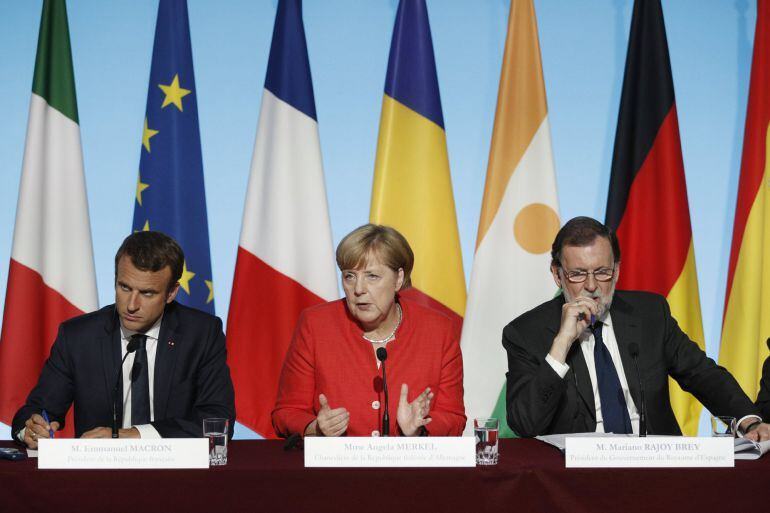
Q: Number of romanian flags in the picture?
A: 1